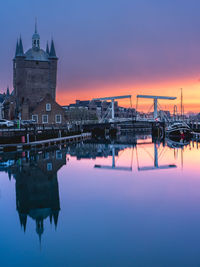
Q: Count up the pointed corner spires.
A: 4